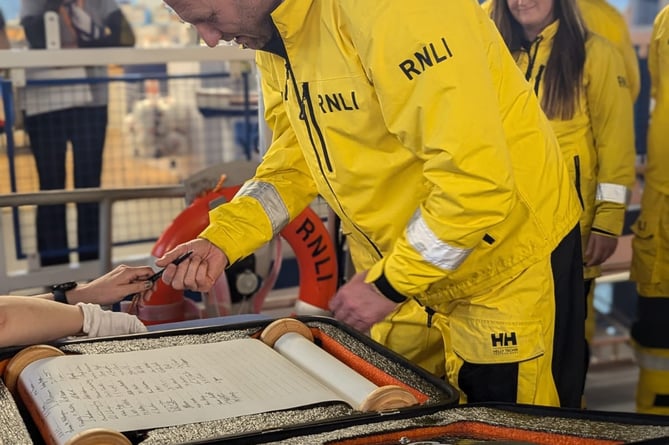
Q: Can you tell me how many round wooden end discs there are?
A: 4